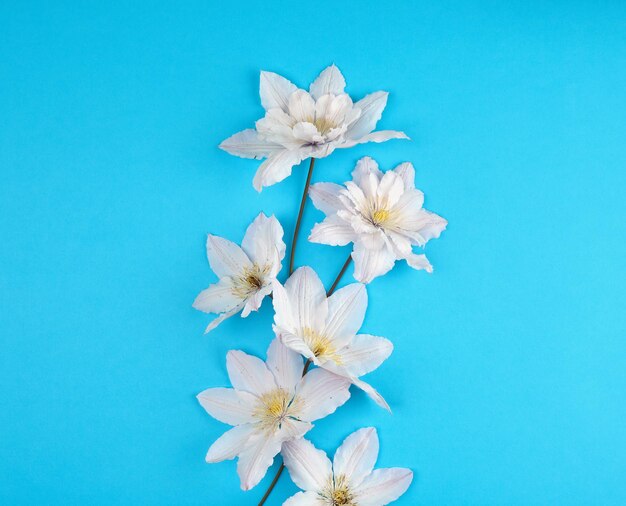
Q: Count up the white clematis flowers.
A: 6